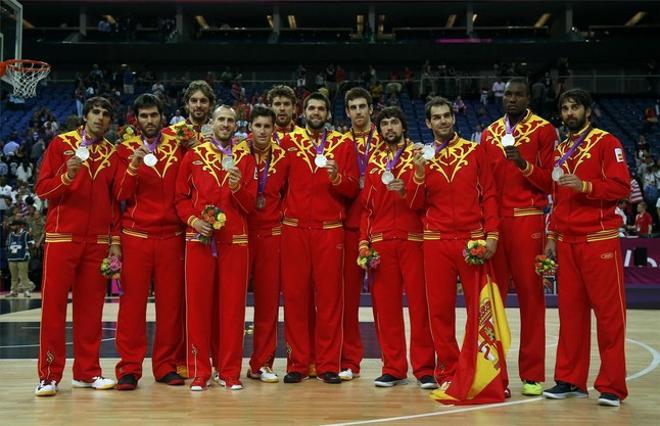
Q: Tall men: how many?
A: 12